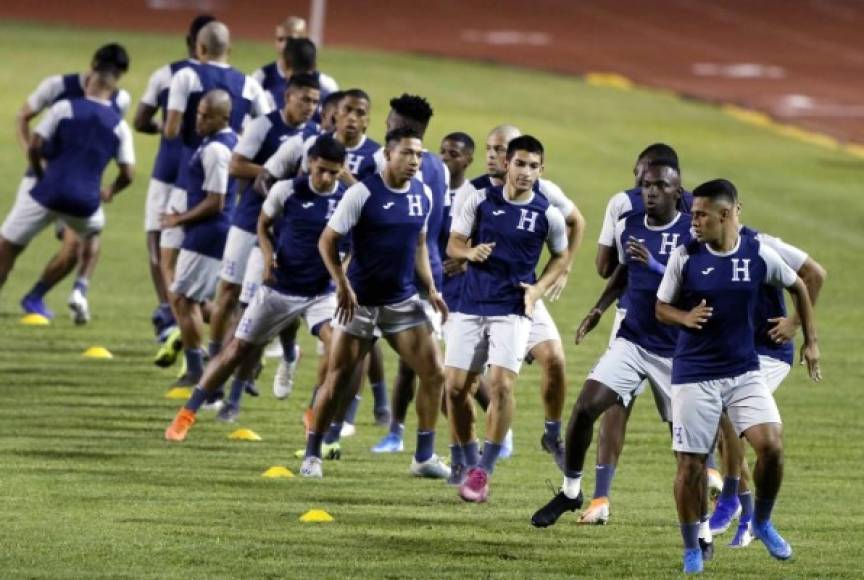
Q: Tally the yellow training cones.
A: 6